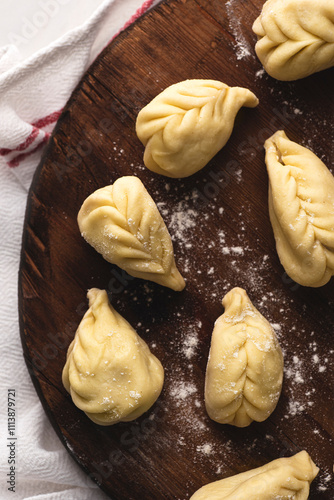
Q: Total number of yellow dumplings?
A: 7